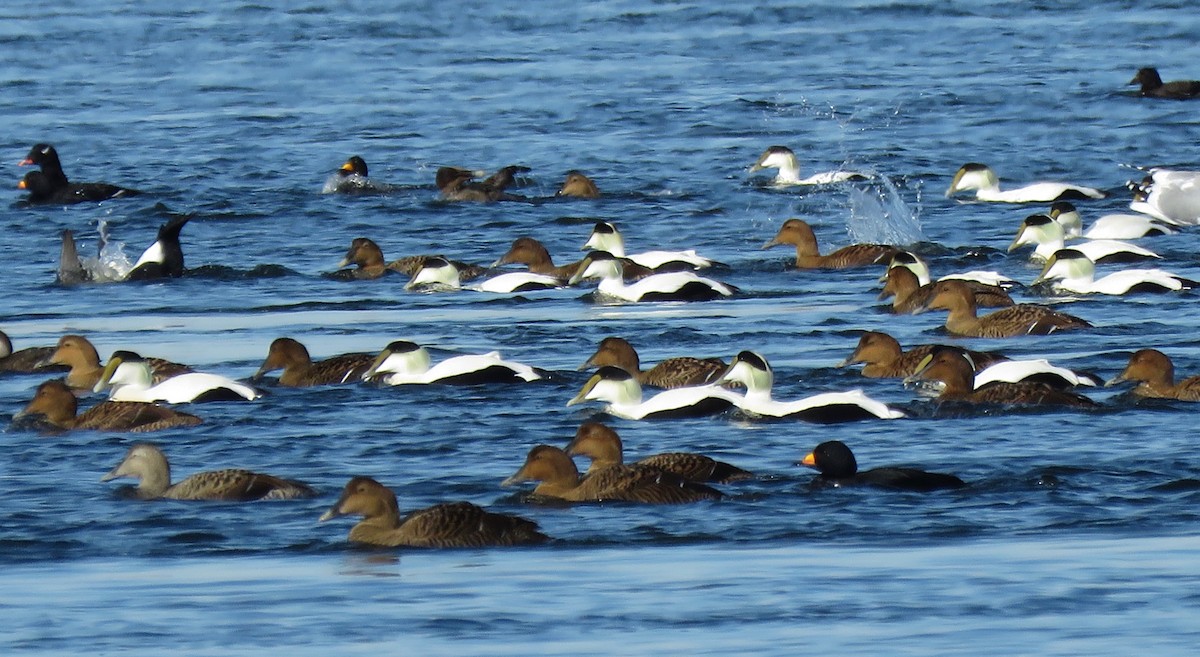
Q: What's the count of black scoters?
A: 3